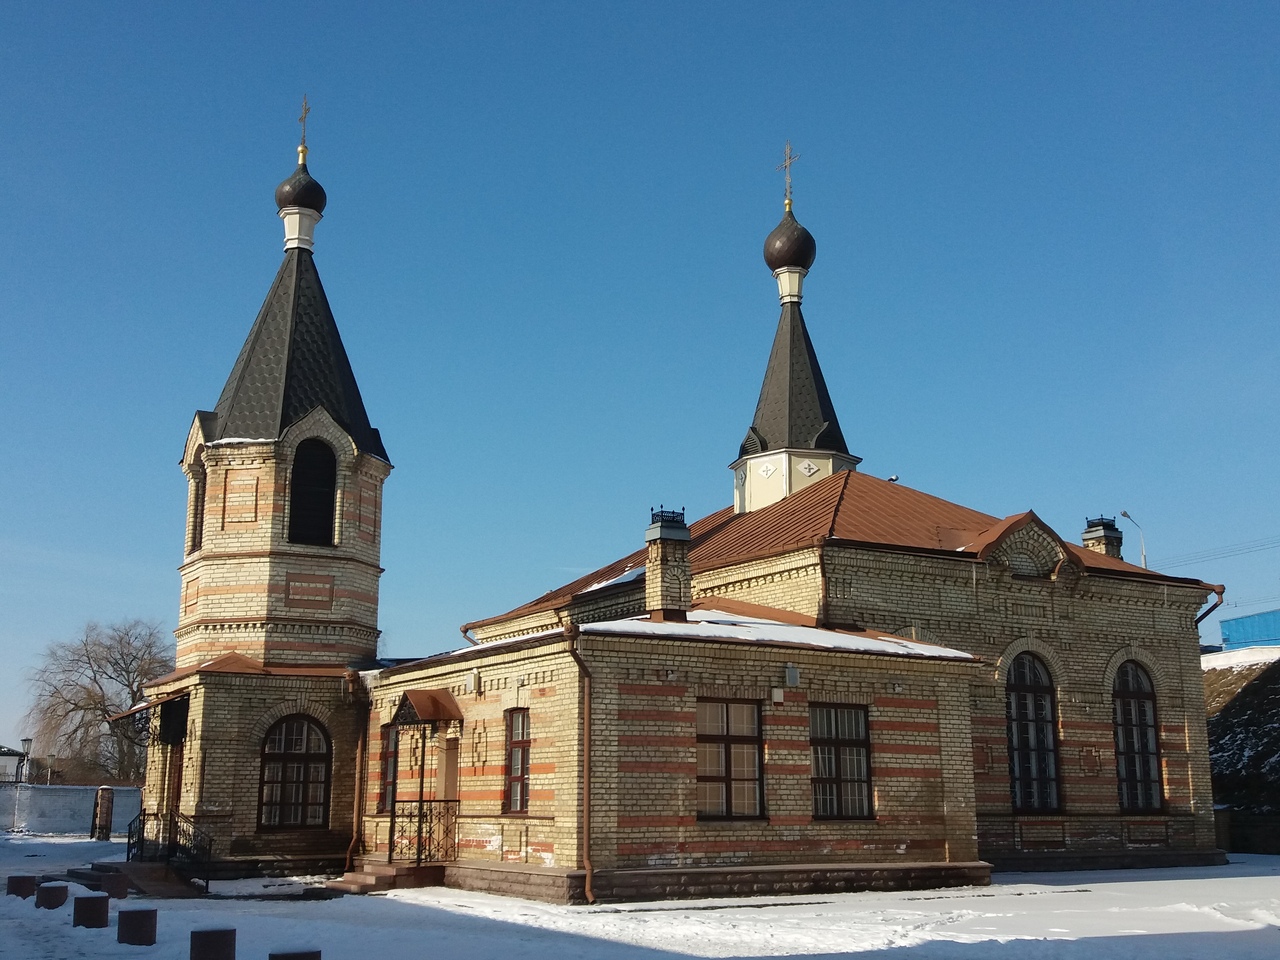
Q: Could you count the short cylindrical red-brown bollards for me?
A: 7